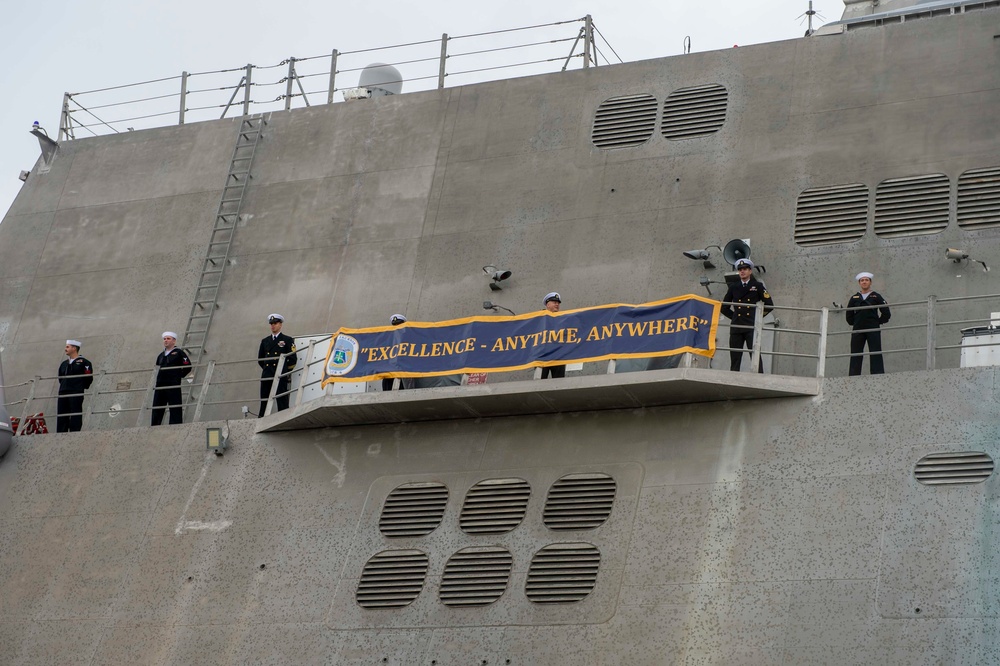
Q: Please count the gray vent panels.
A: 12